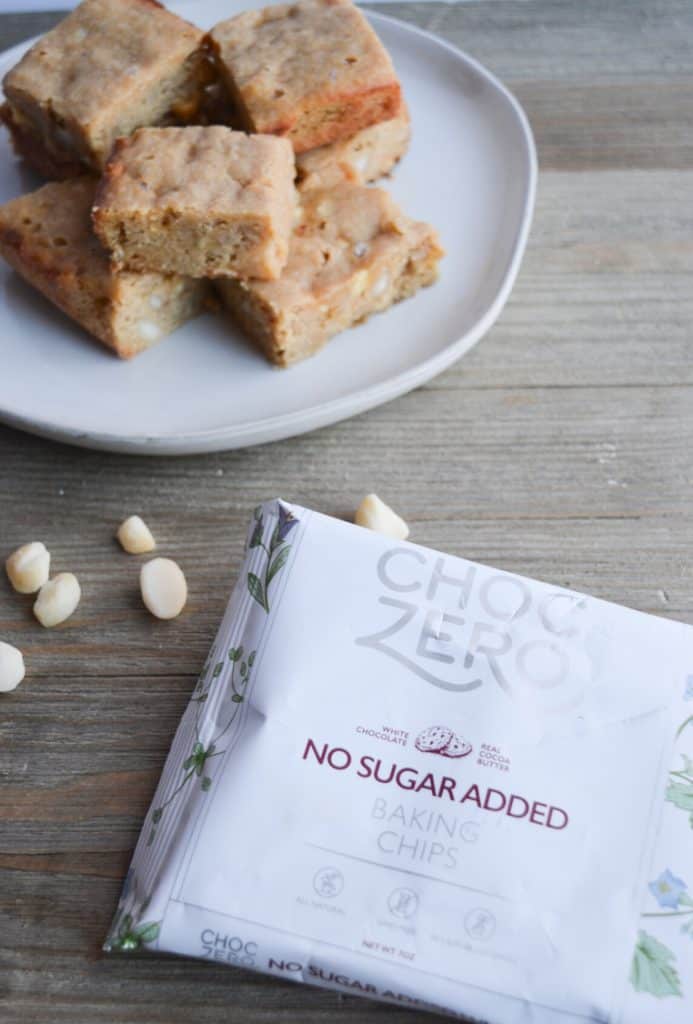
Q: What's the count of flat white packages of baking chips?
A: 1